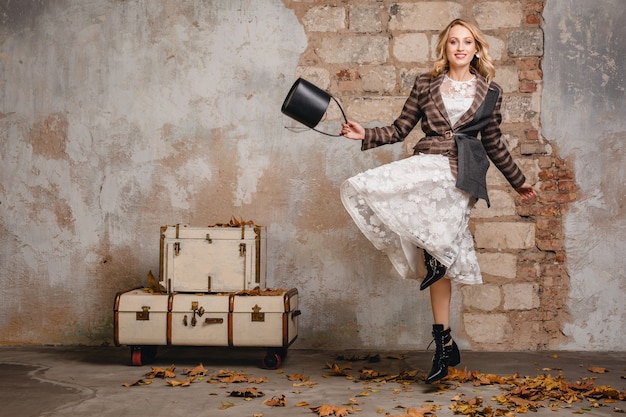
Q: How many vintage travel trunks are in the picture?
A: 2